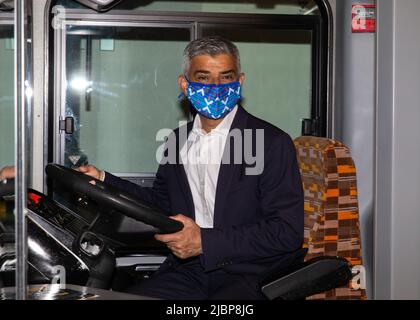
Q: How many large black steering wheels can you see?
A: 1